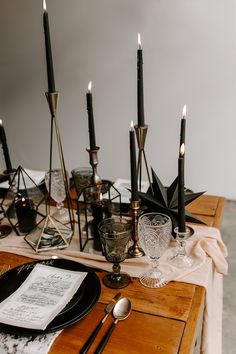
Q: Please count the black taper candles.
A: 7